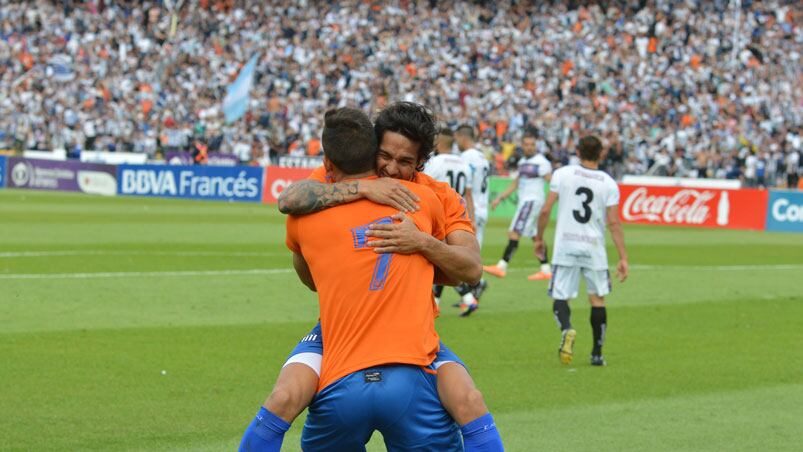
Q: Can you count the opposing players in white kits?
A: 4